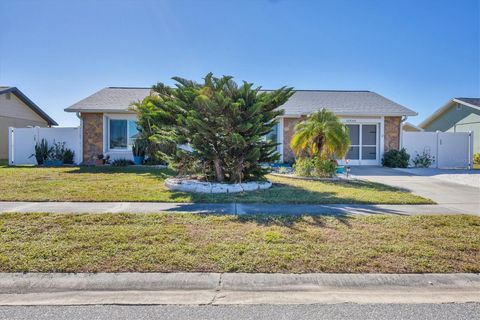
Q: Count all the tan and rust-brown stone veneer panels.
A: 3